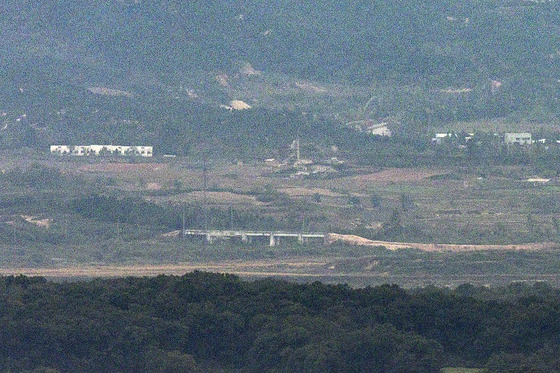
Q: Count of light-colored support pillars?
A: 4